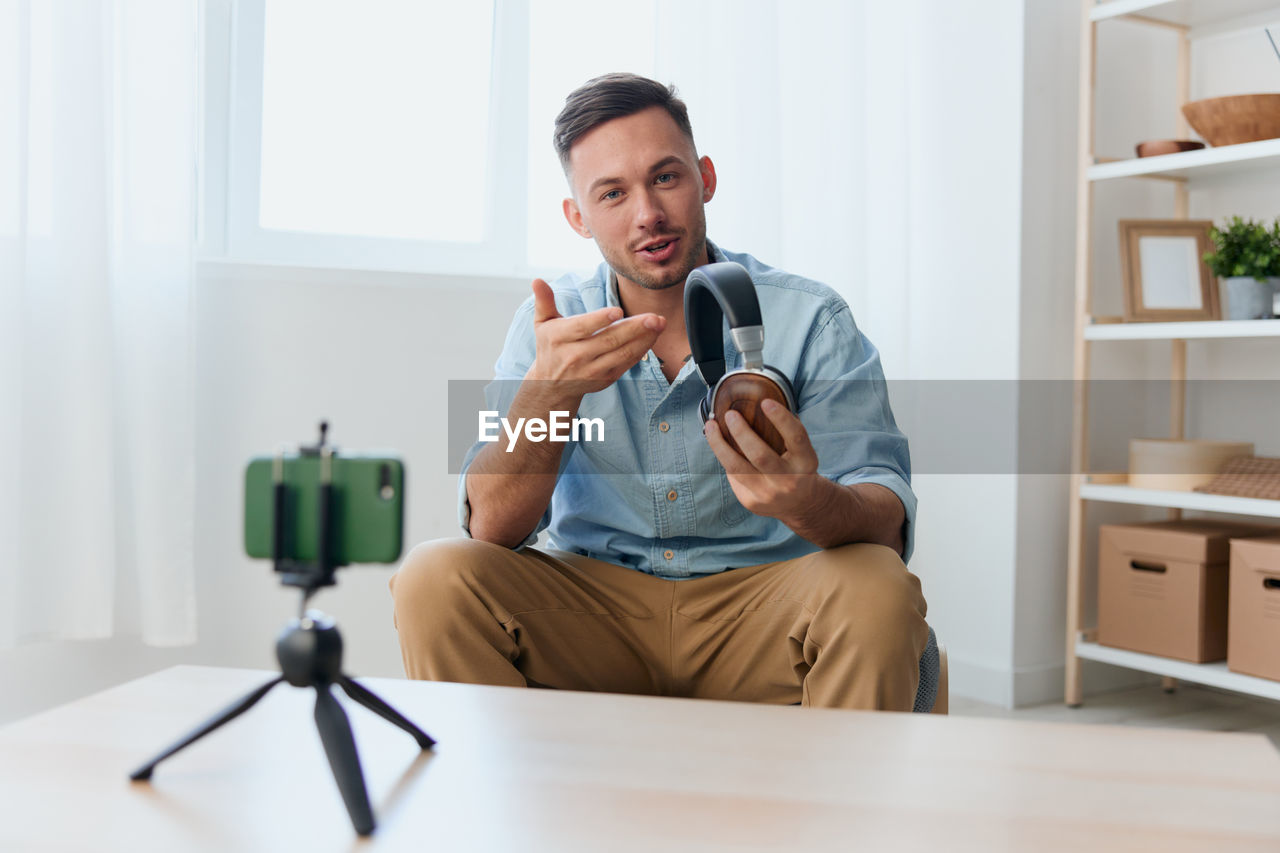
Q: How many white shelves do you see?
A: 5